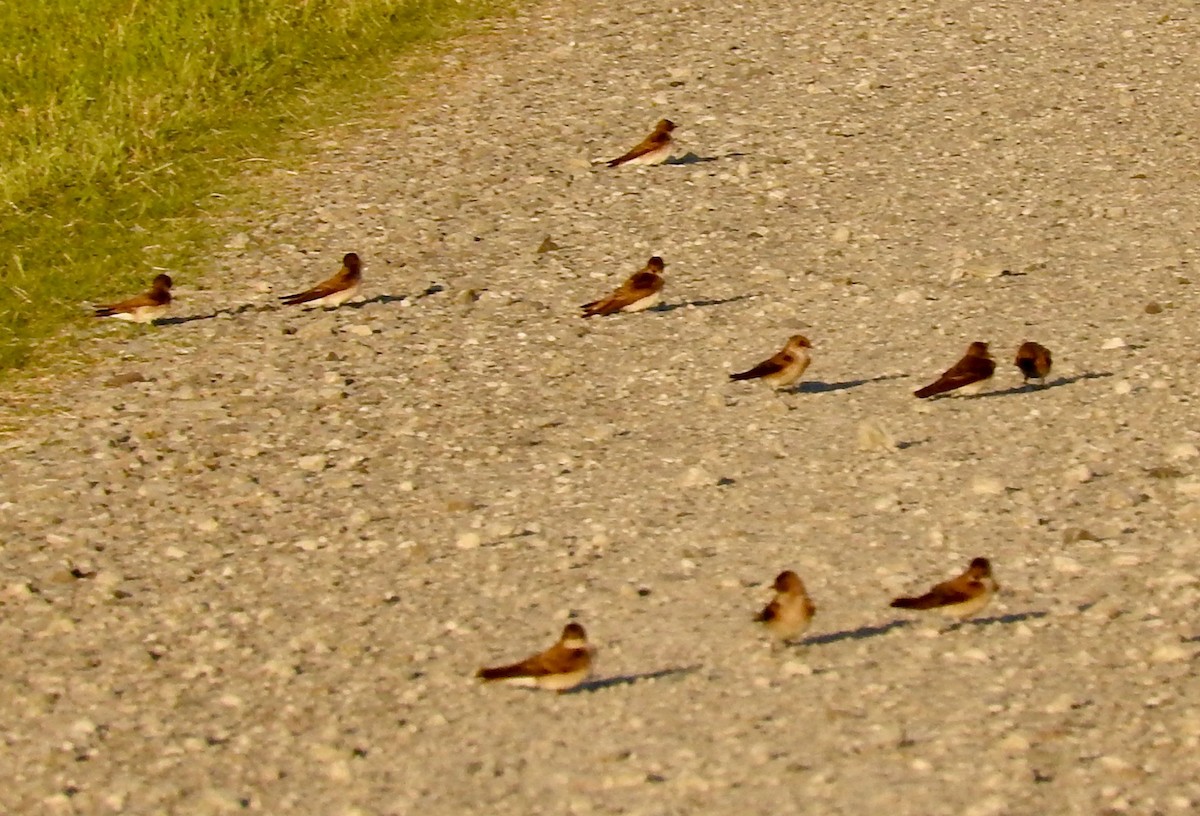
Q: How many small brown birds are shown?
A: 10